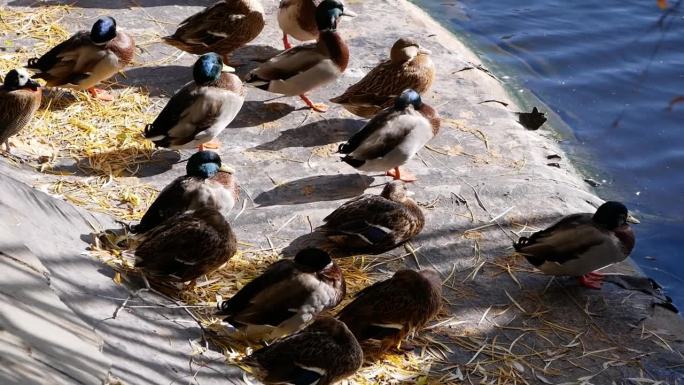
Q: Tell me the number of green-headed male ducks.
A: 7